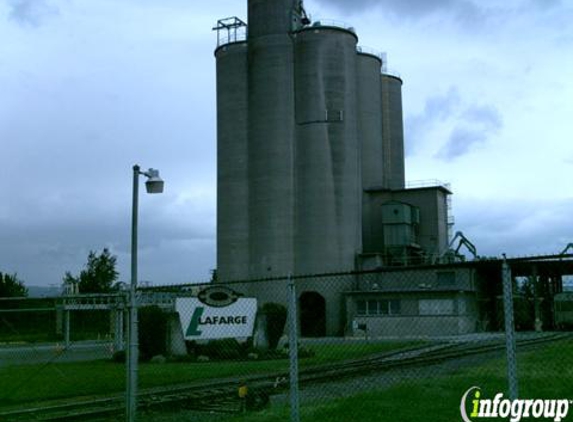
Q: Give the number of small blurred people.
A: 0